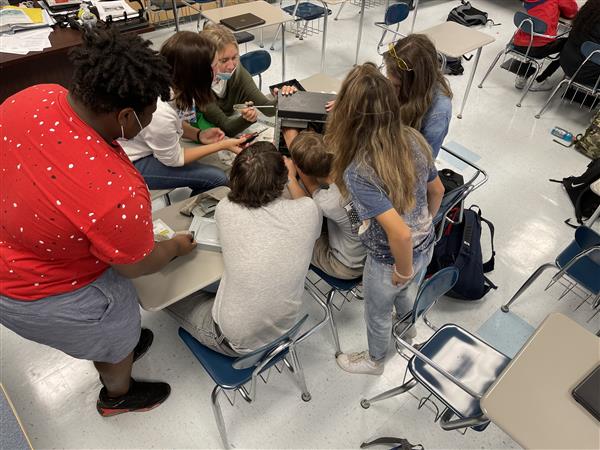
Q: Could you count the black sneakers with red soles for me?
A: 2